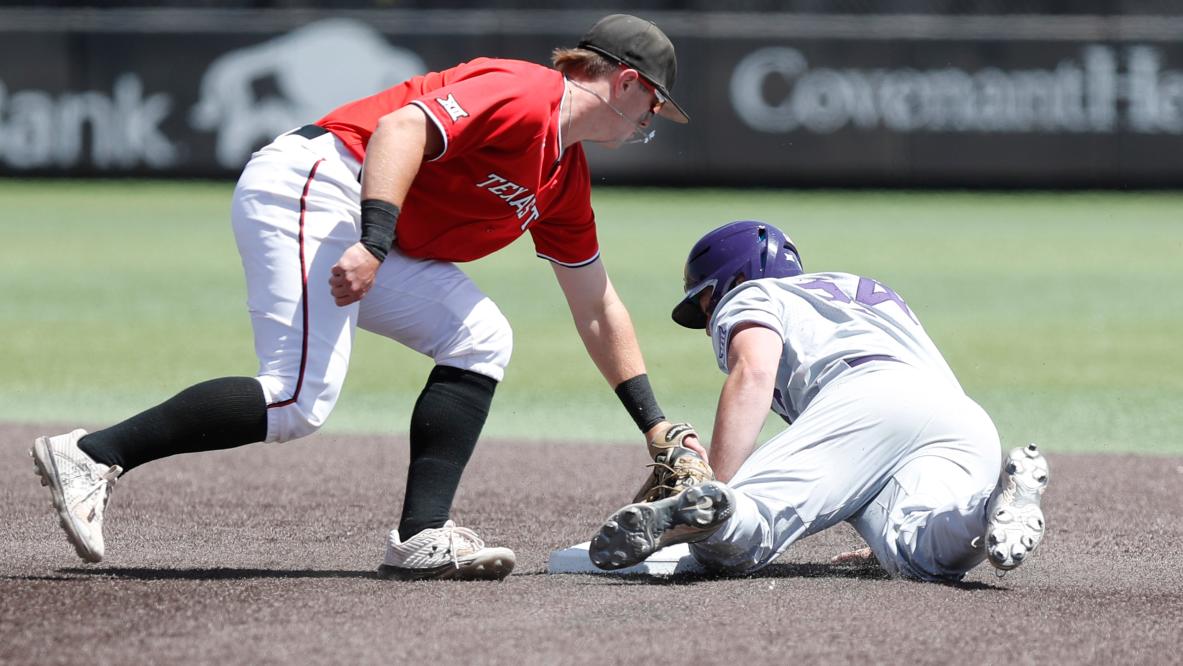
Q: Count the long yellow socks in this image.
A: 0